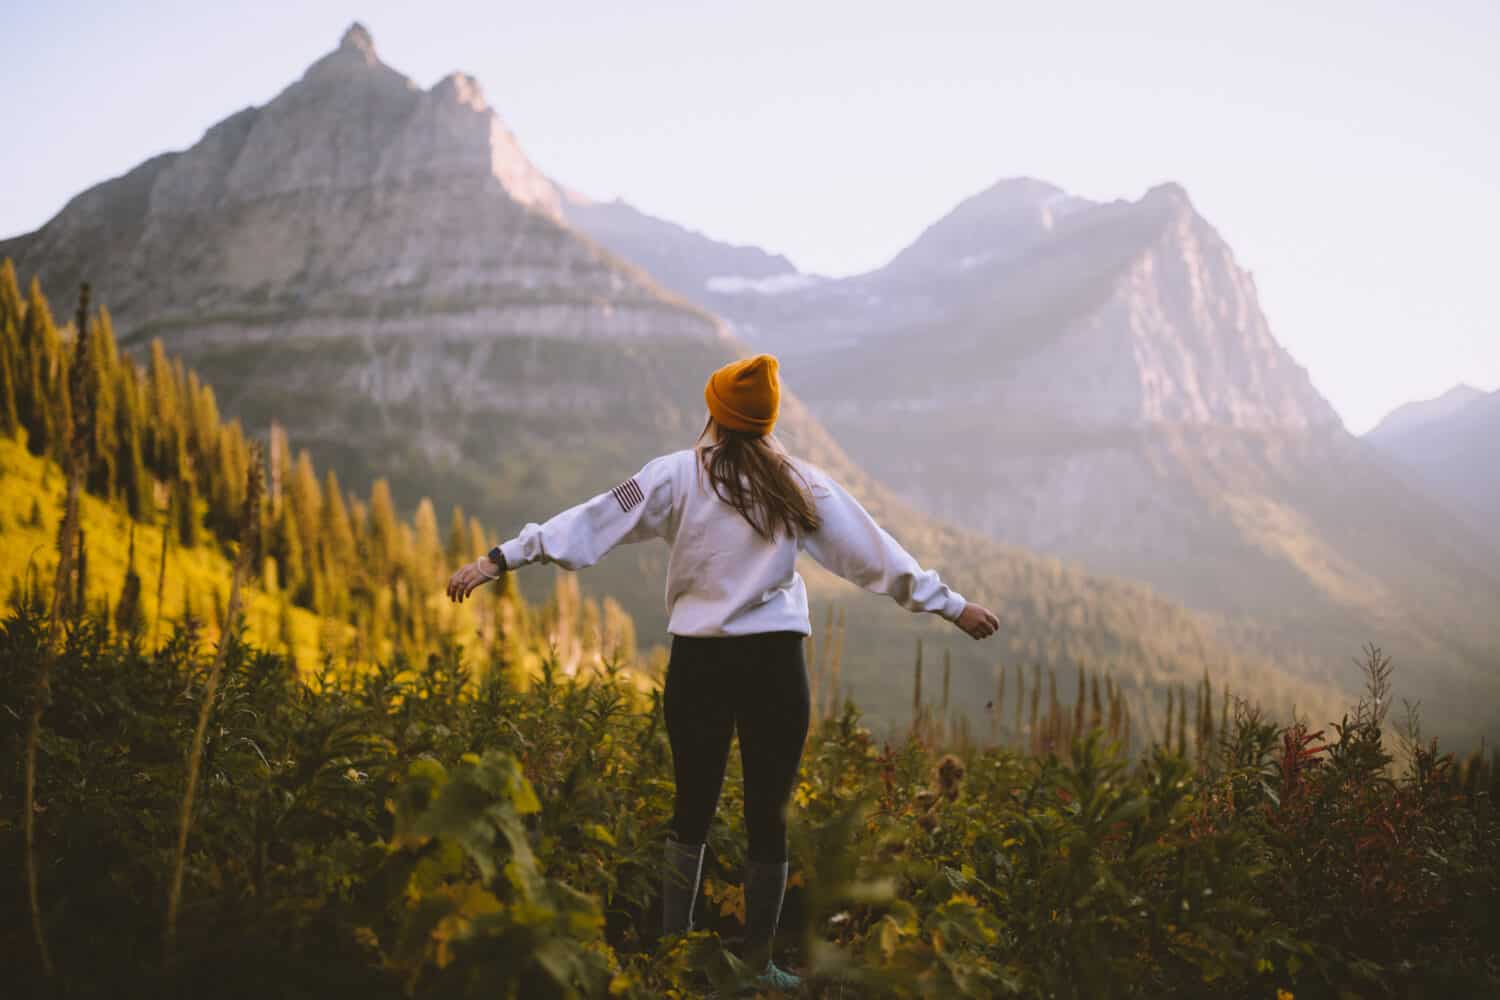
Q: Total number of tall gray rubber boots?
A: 2